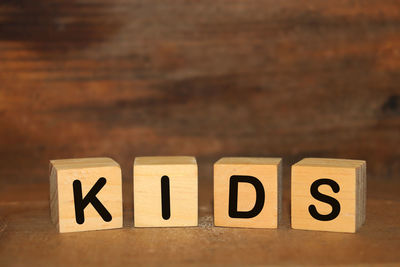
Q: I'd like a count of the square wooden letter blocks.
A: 4